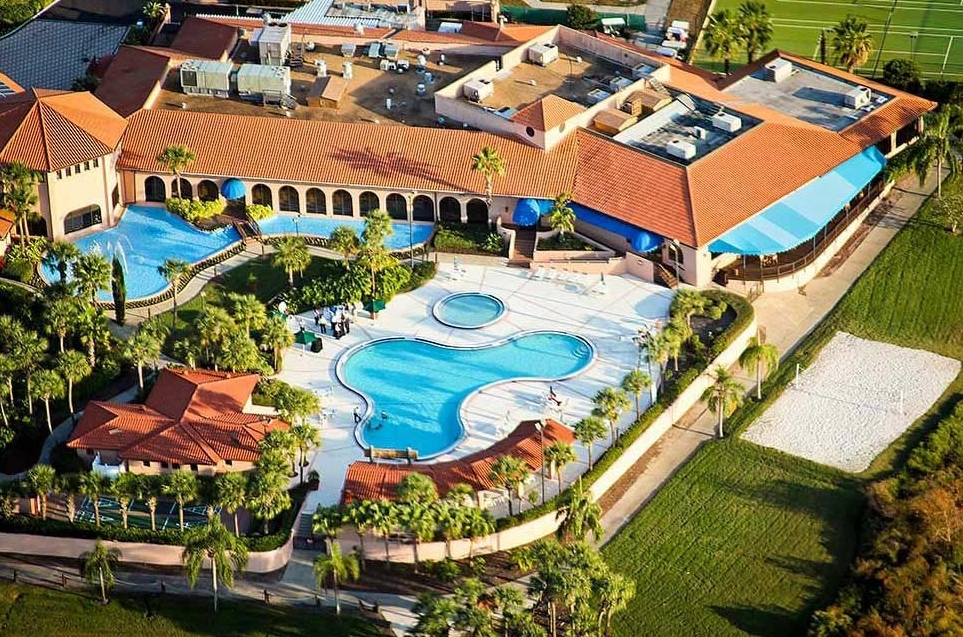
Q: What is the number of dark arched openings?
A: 12